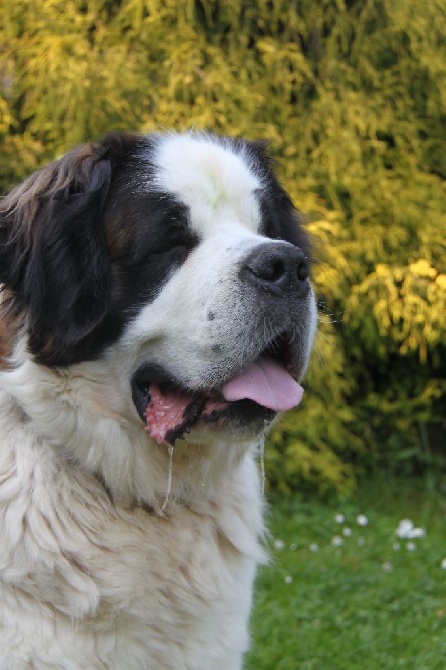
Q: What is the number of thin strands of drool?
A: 2